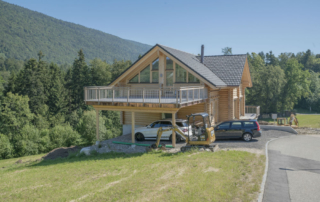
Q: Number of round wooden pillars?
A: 3